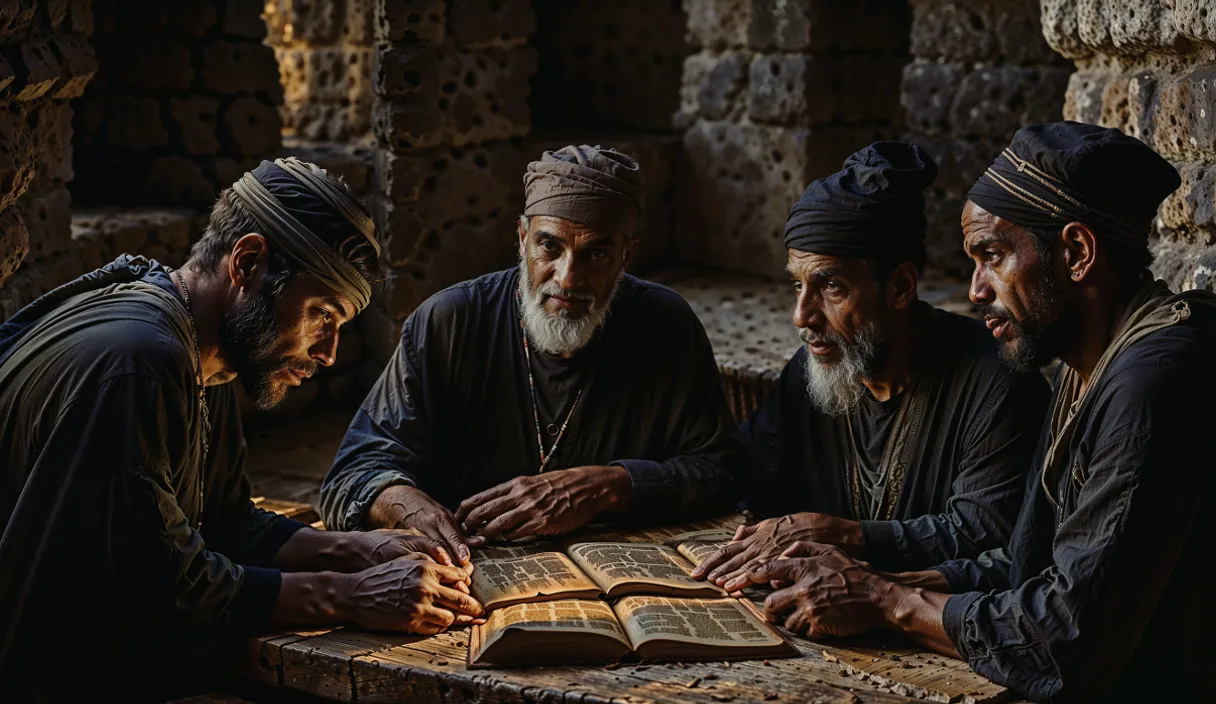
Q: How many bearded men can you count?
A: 4